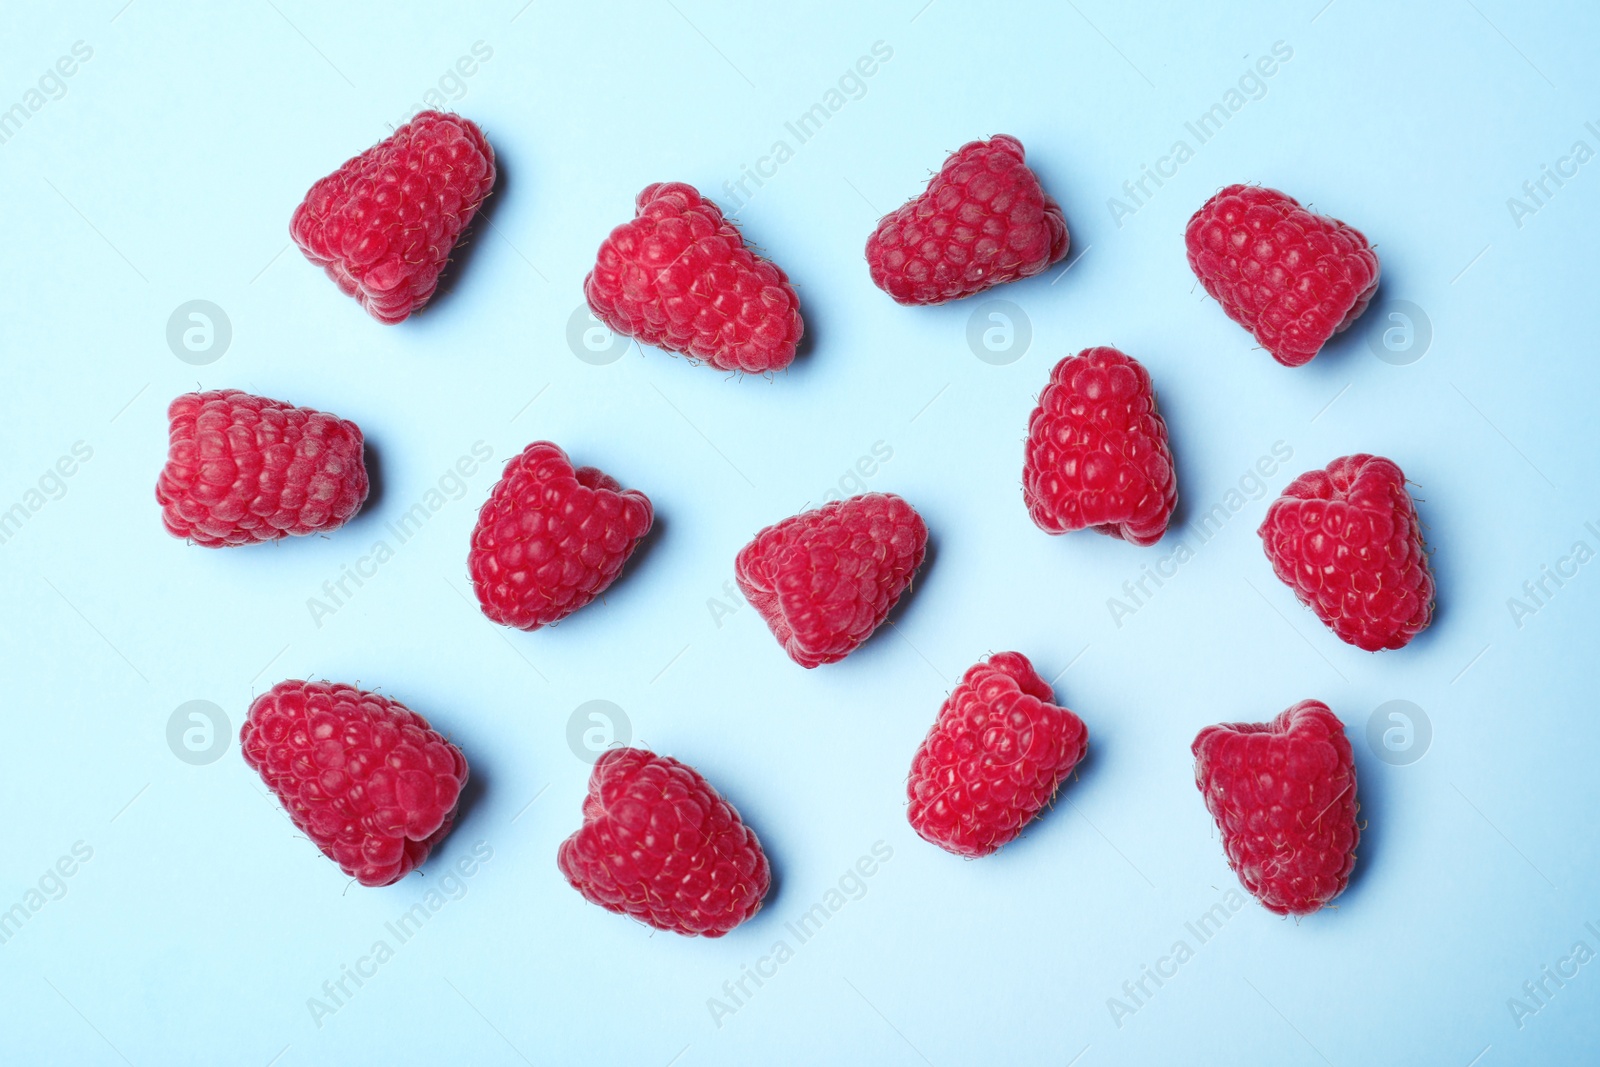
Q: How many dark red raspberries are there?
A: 13